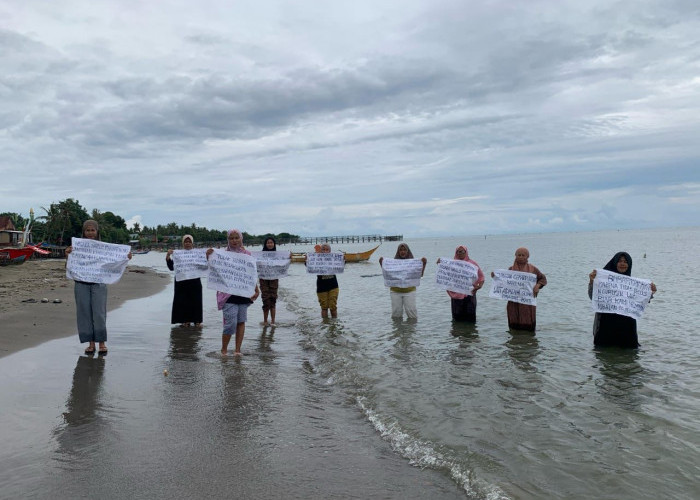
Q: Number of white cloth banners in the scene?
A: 9